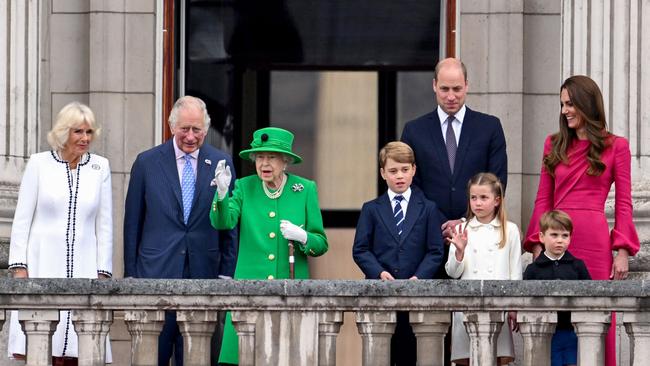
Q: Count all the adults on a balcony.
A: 5